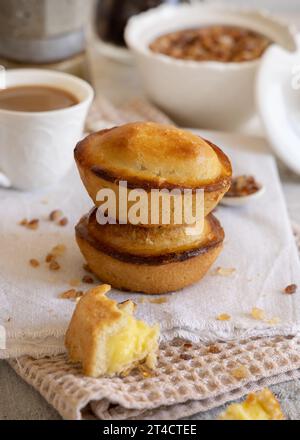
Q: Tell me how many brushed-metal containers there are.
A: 1